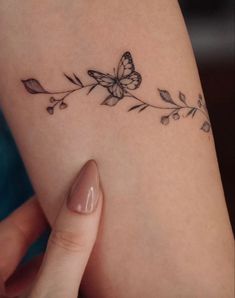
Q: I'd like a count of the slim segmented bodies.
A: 1